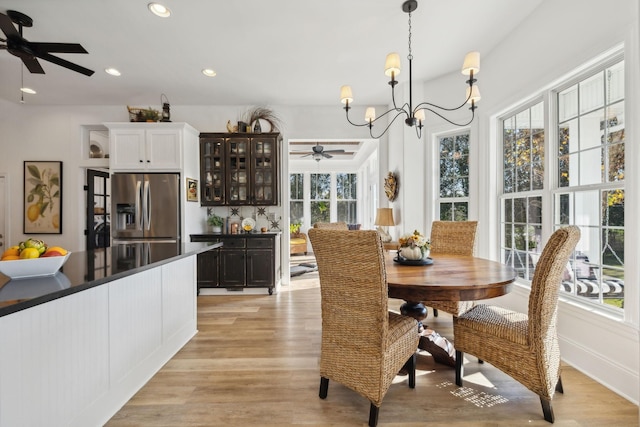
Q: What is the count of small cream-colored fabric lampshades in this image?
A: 6